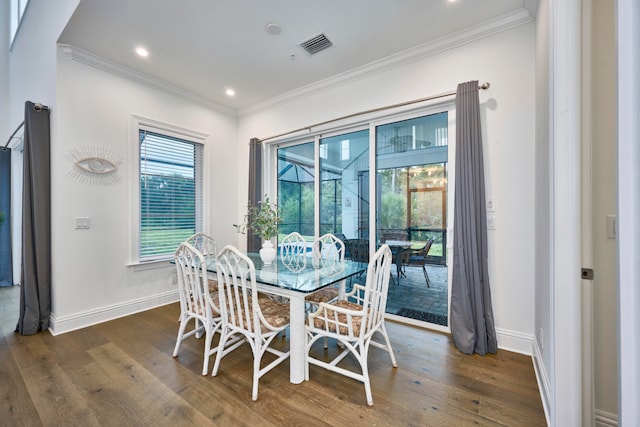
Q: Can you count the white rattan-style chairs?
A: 6